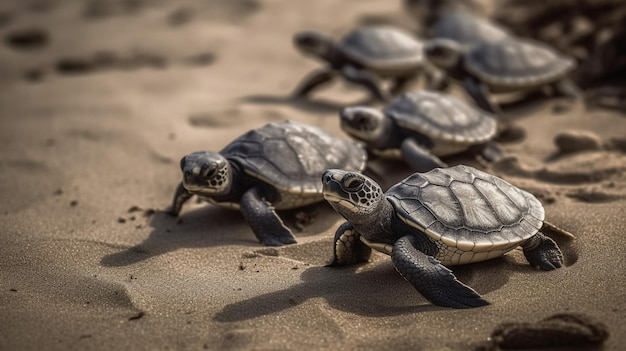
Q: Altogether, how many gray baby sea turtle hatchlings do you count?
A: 6